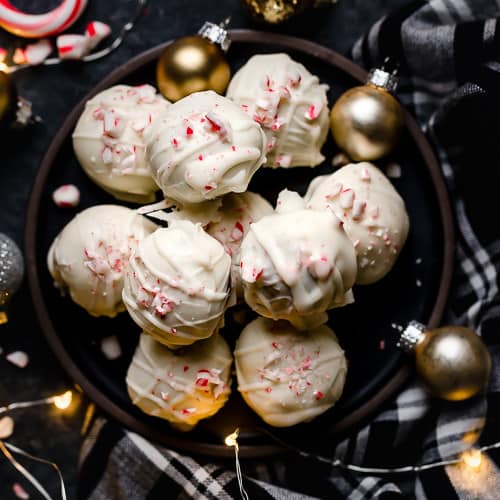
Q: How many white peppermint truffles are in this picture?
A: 10